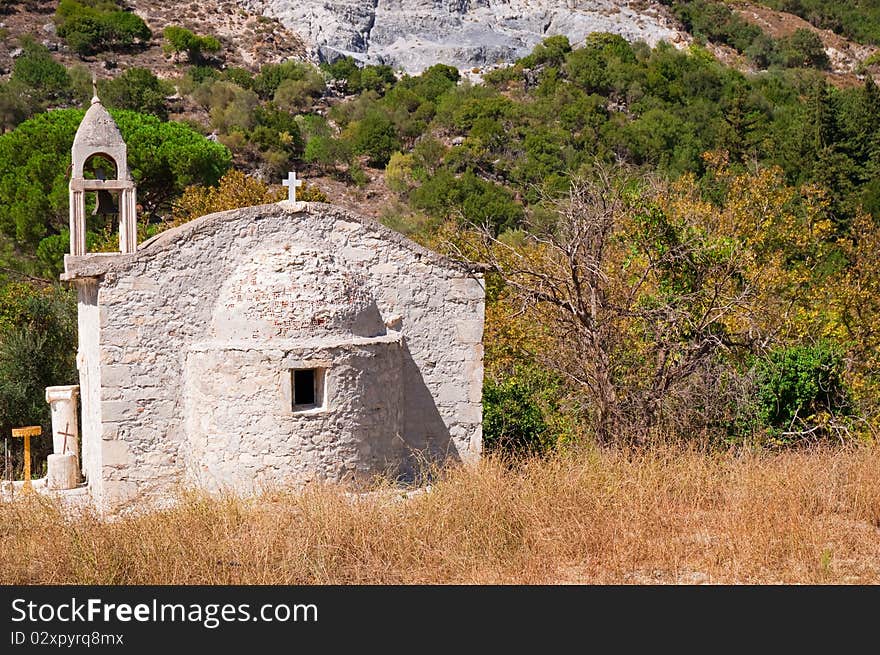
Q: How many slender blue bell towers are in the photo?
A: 0